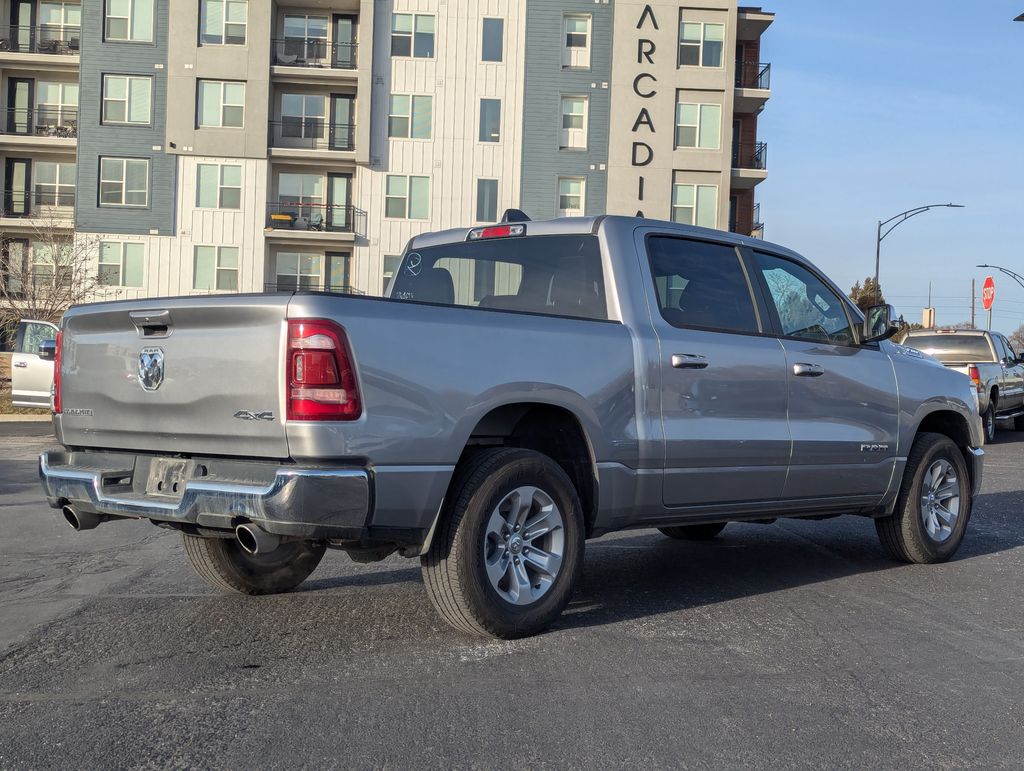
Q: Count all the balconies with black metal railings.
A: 11